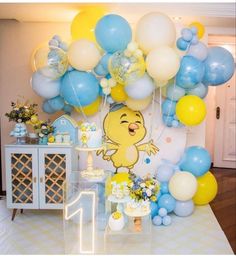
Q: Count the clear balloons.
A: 2